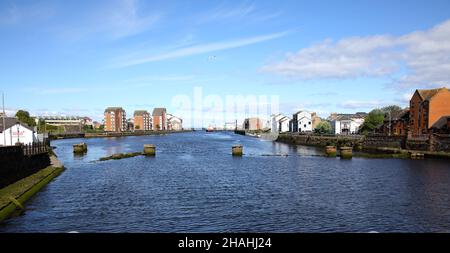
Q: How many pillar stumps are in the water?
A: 5